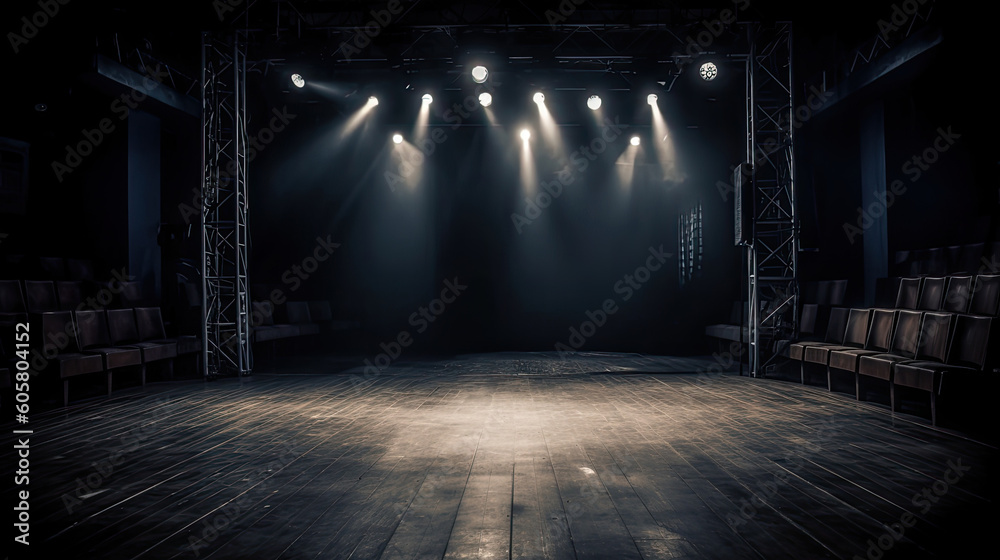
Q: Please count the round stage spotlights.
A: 12